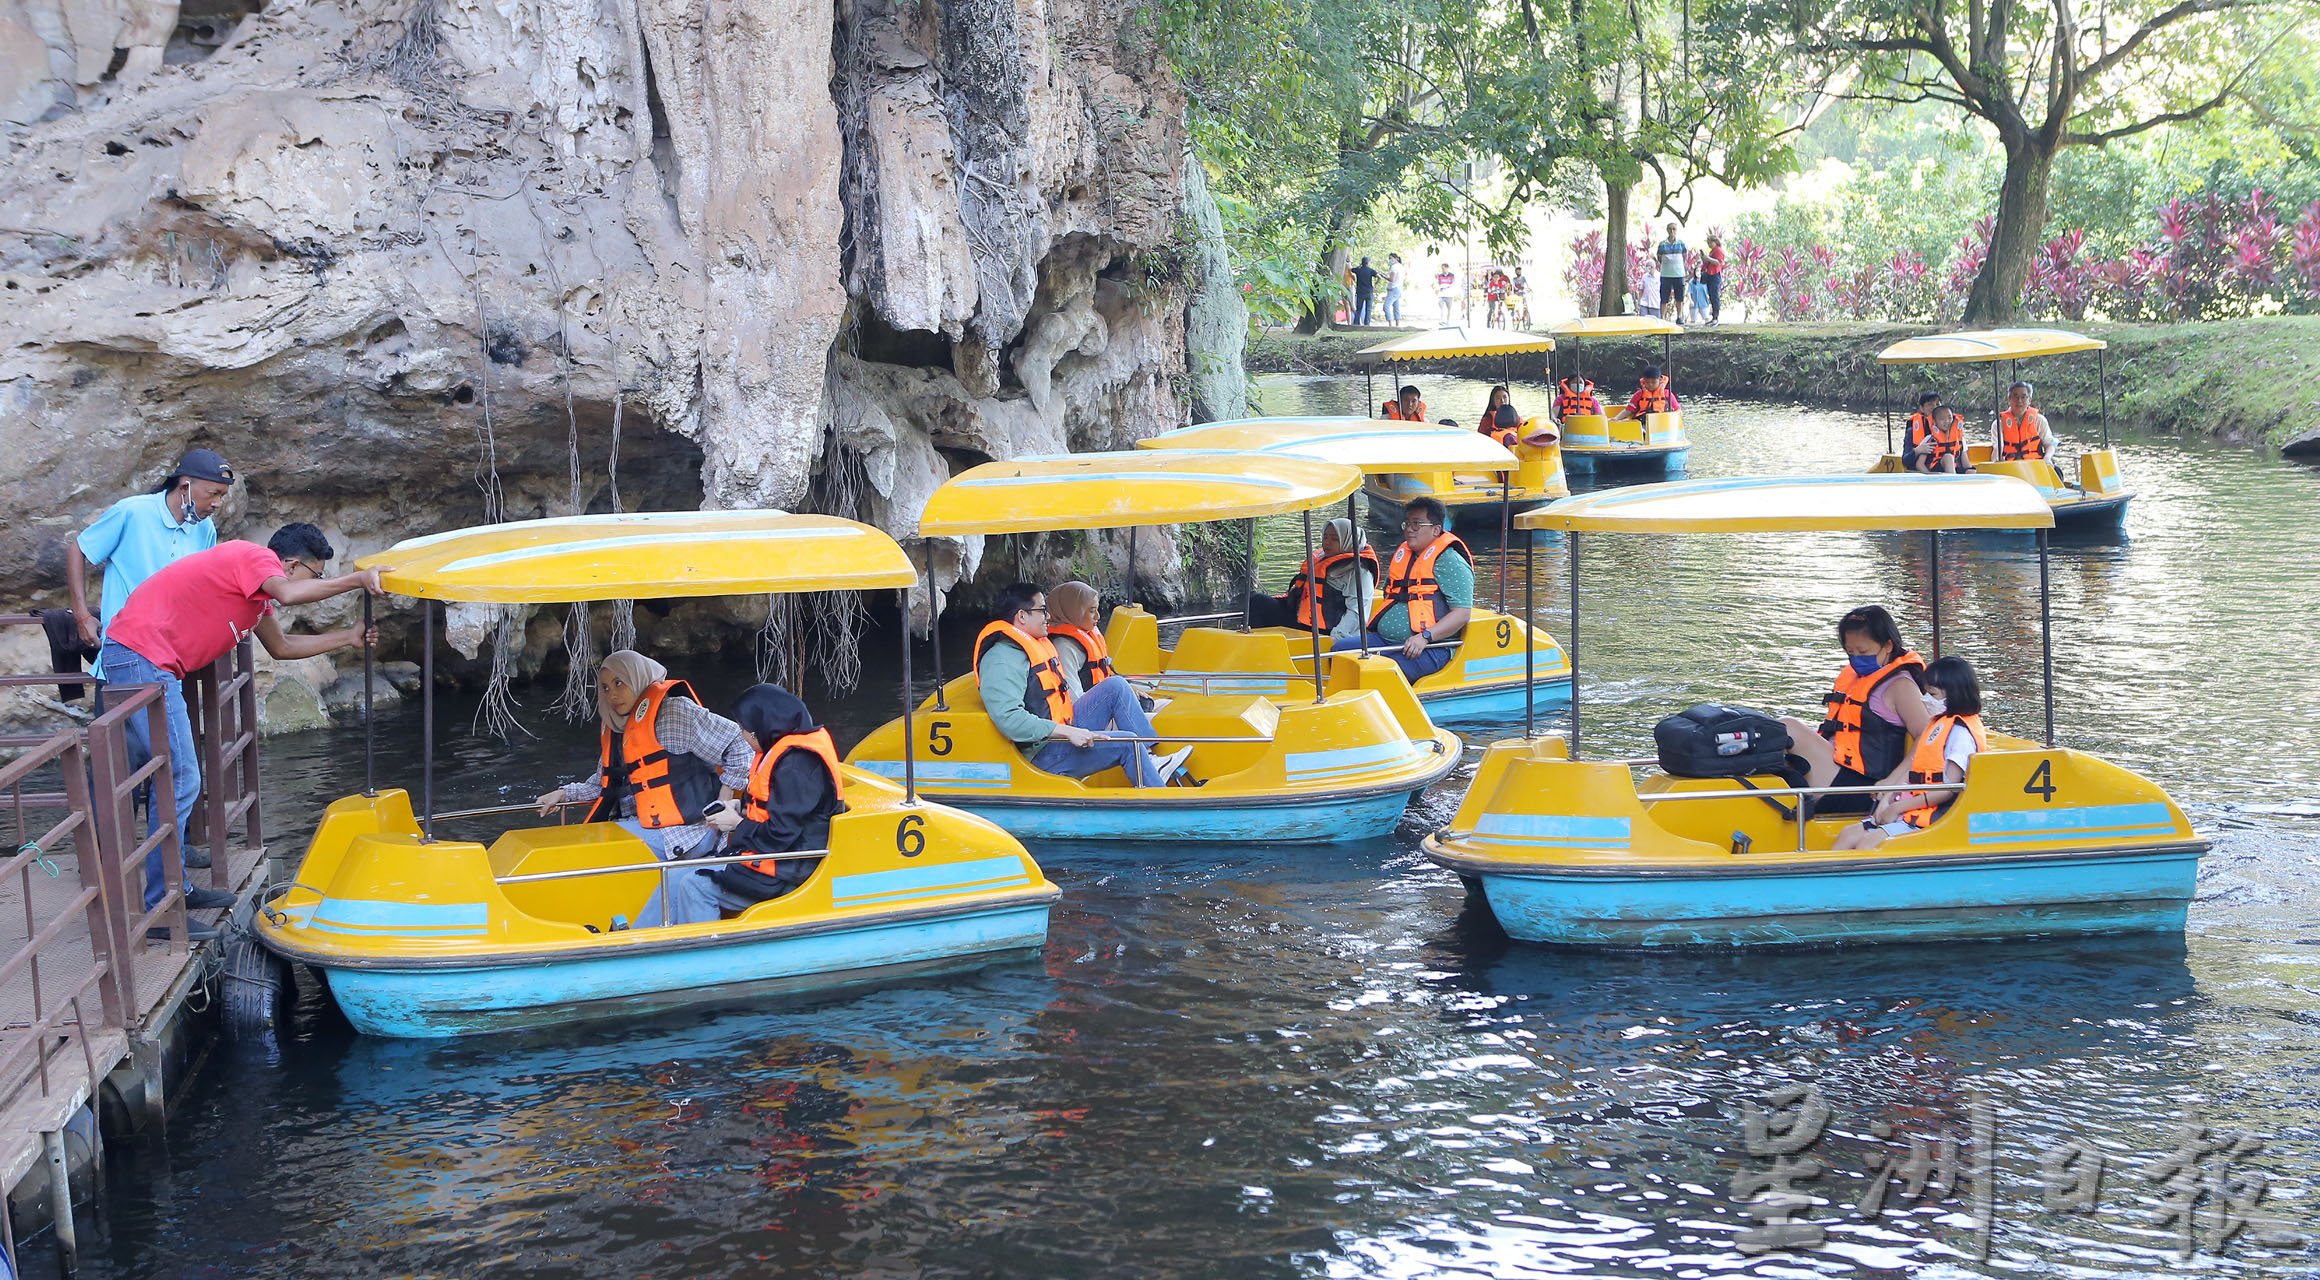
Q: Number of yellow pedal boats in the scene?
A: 7